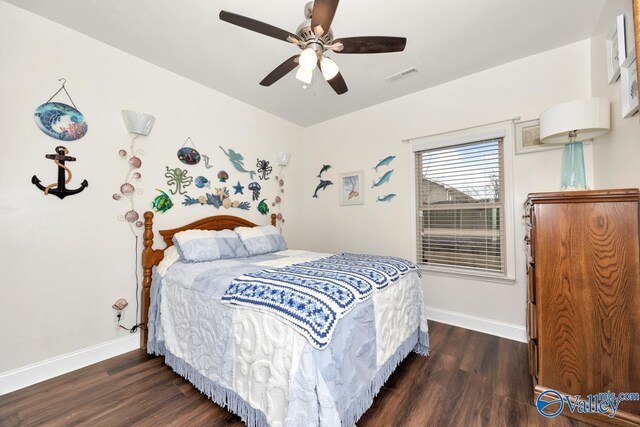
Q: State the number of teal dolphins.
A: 3